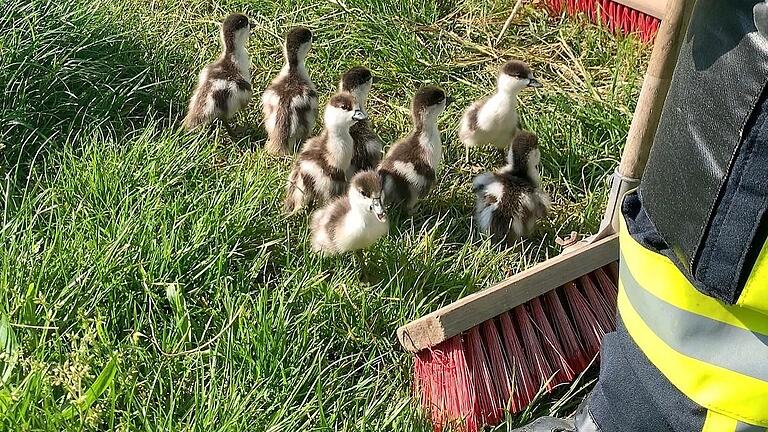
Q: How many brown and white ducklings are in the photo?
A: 8